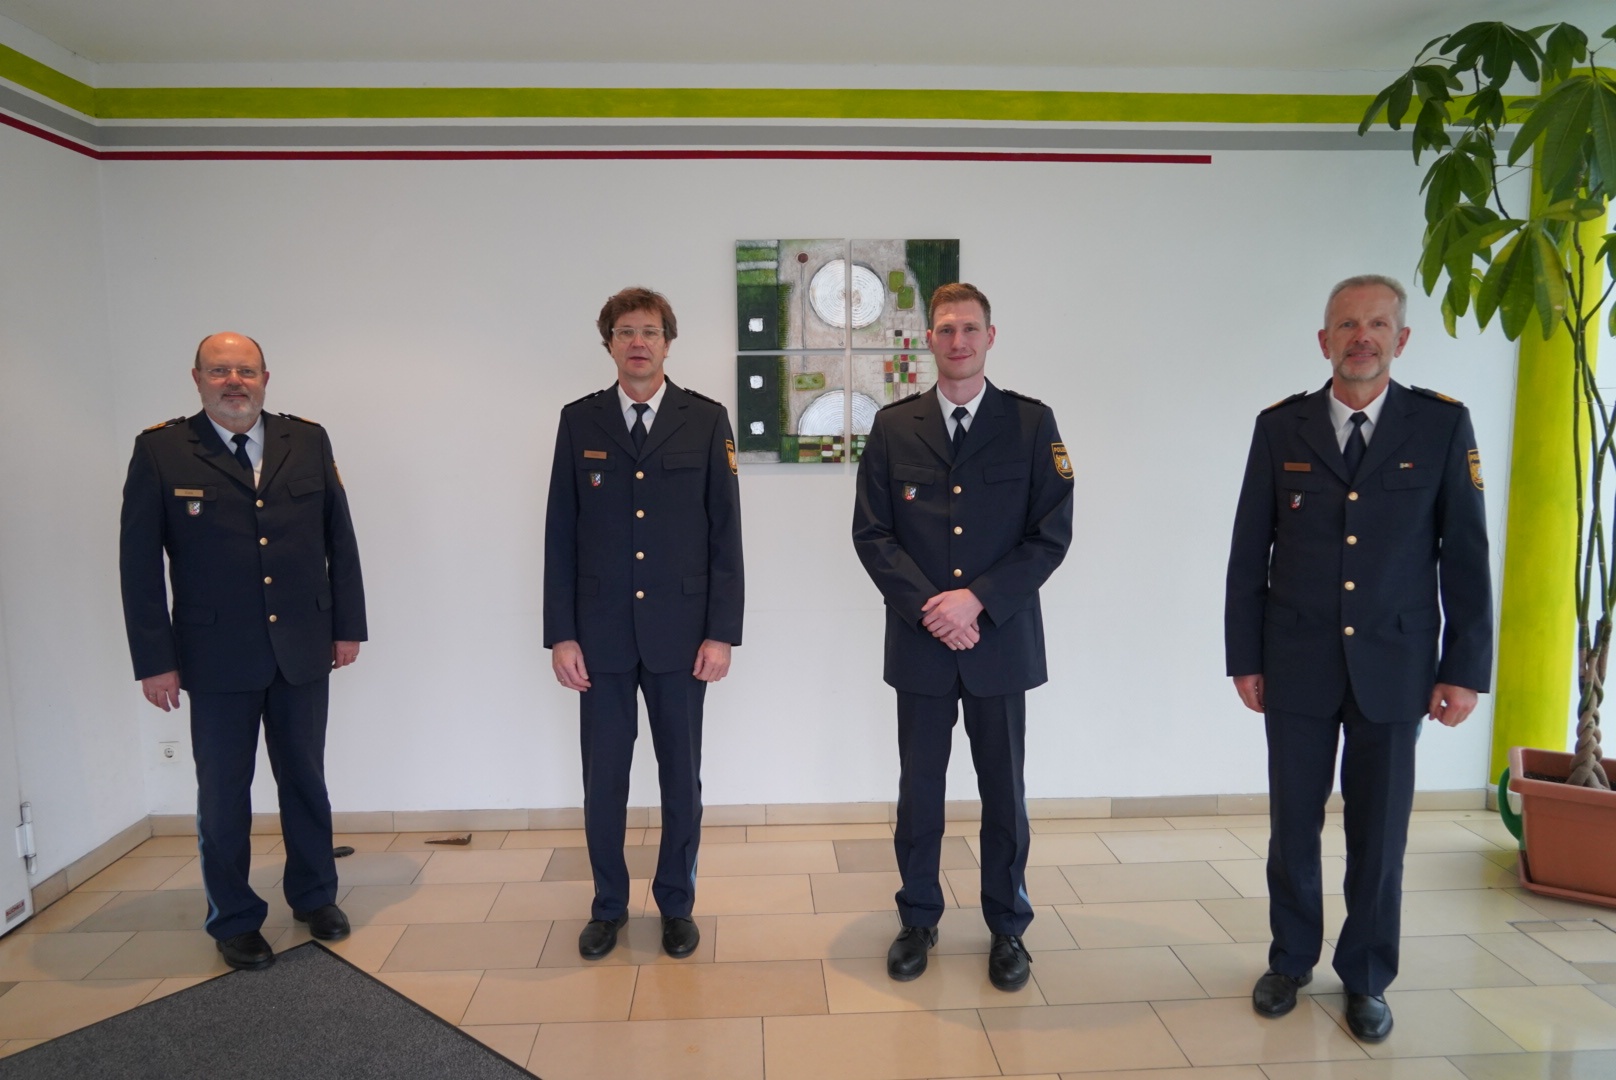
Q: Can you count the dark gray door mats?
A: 1